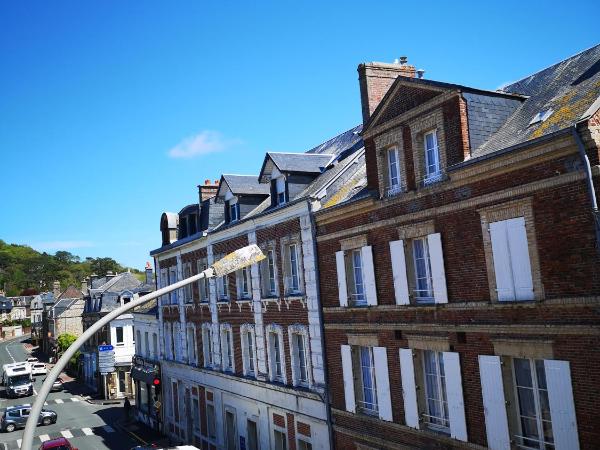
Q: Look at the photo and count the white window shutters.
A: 12